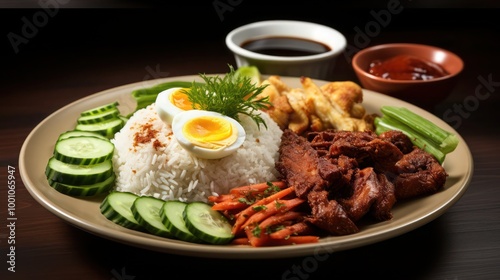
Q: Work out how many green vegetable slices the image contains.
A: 11